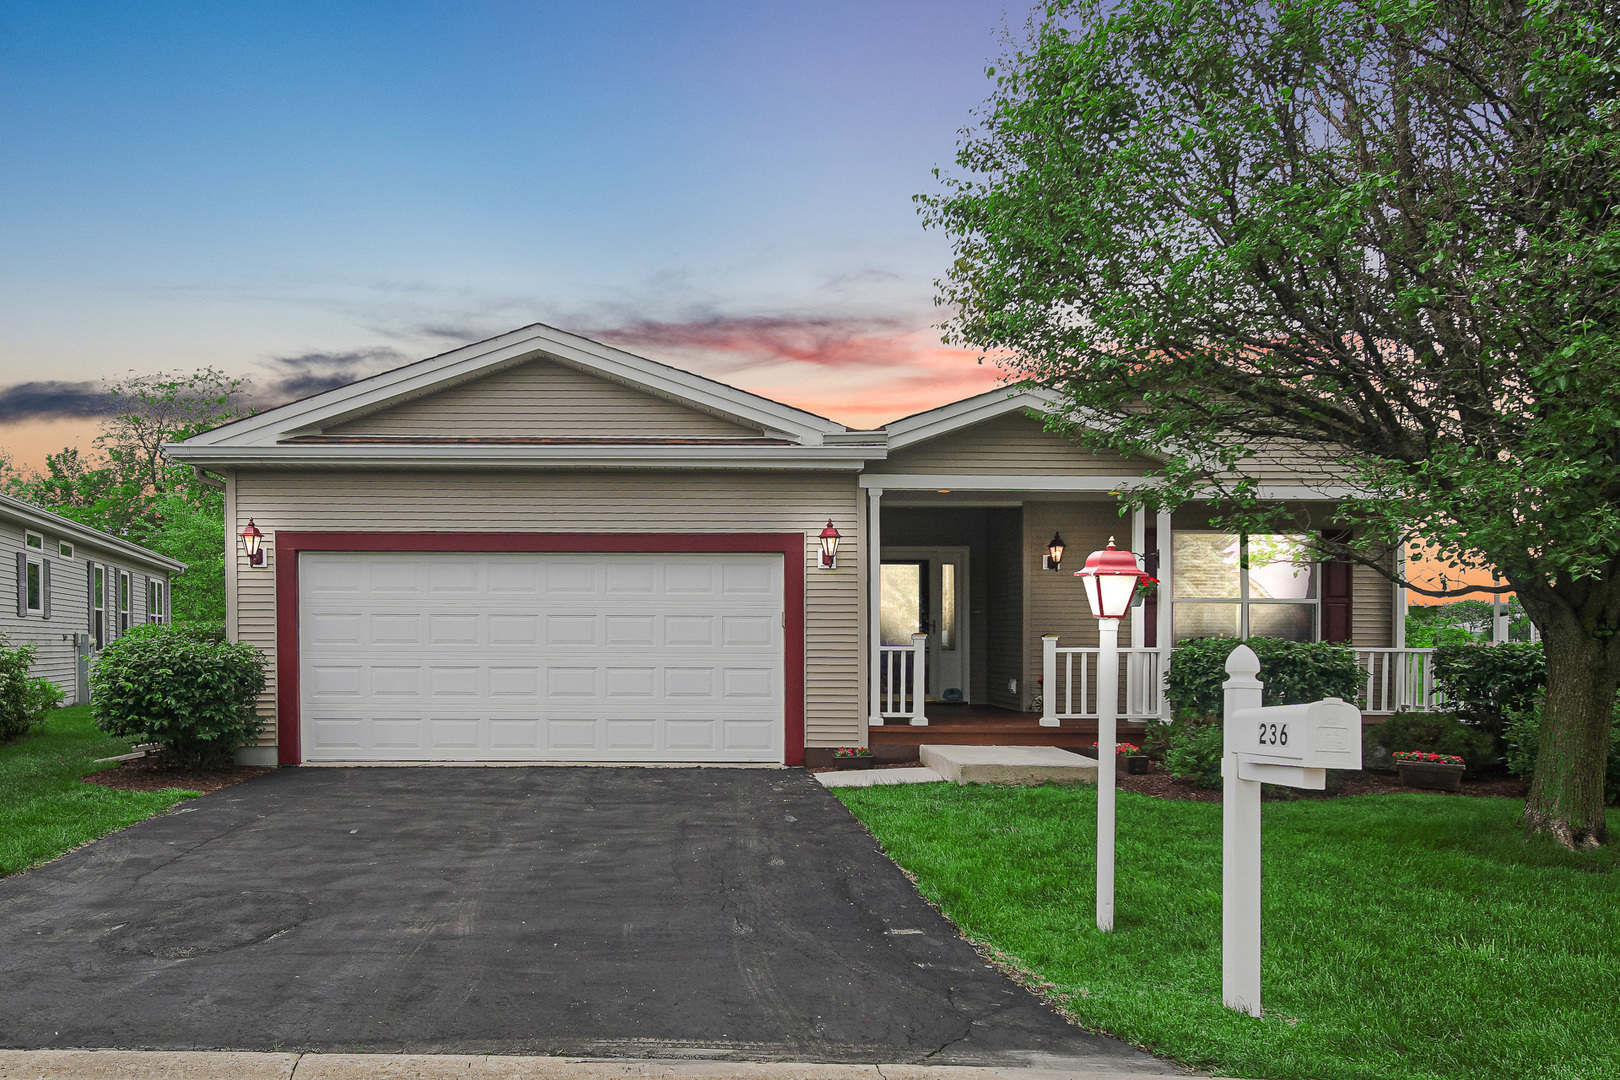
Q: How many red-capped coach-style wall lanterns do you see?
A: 2